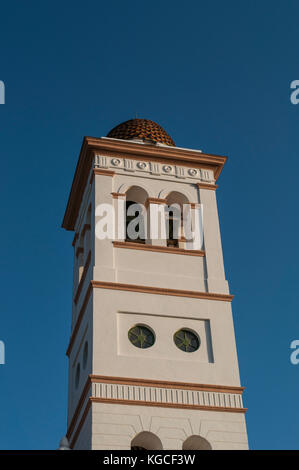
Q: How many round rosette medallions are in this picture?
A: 4